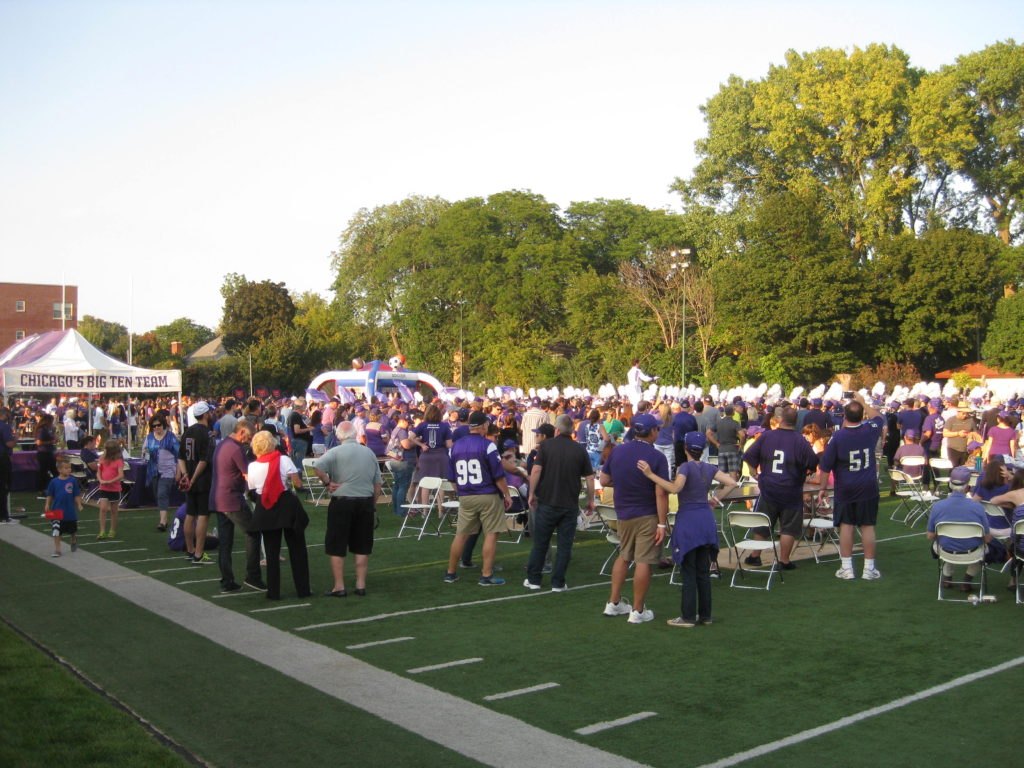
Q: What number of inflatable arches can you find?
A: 1